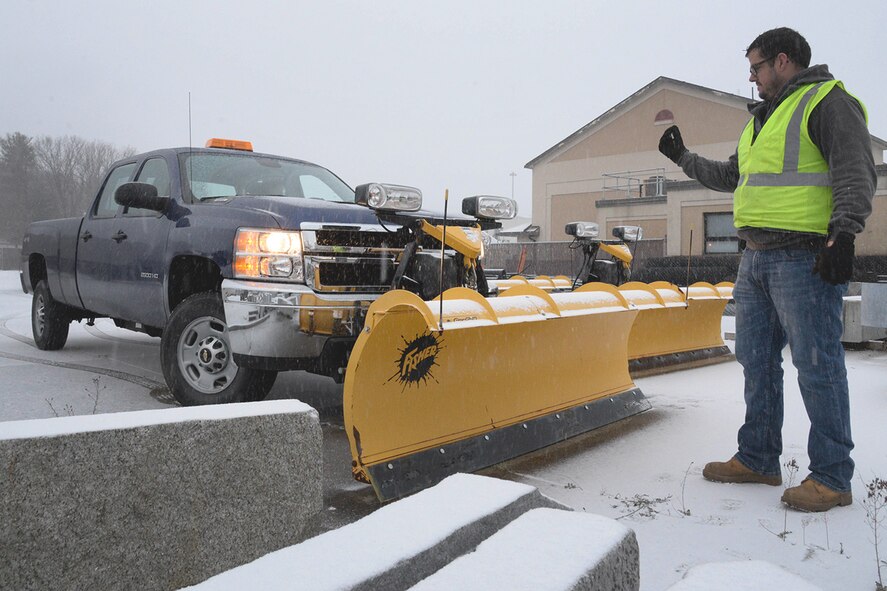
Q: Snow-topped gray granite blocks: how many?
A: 3